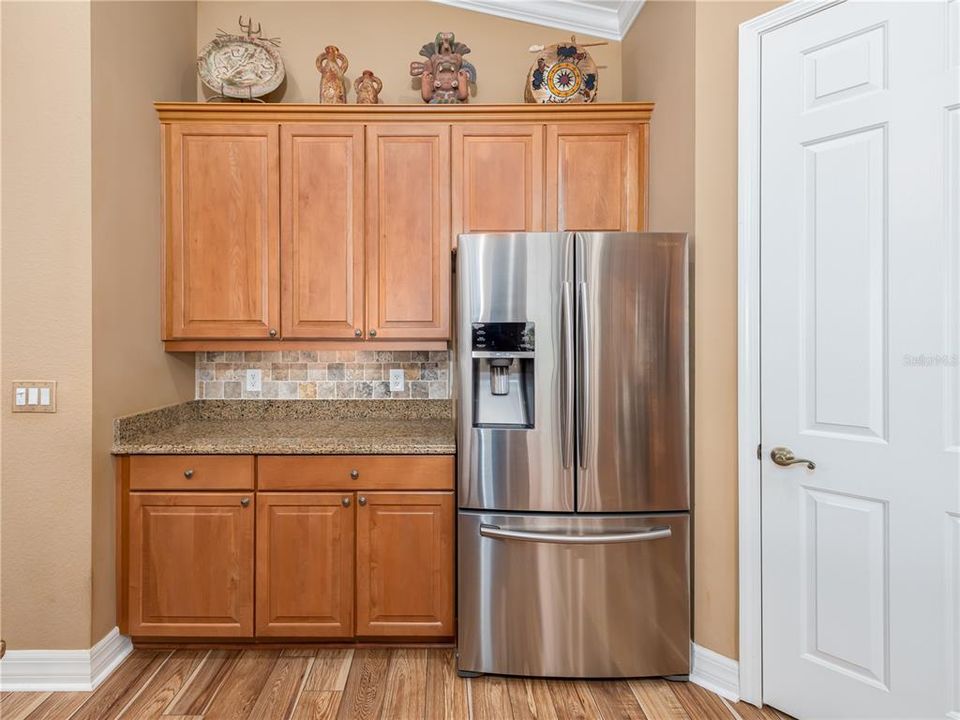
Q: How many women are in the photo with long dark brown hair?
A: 0